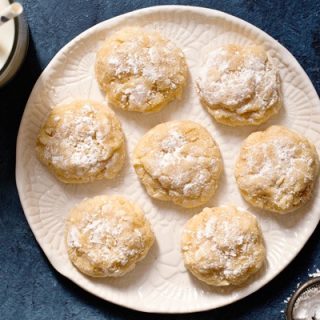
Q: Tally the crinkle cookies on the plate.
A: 7